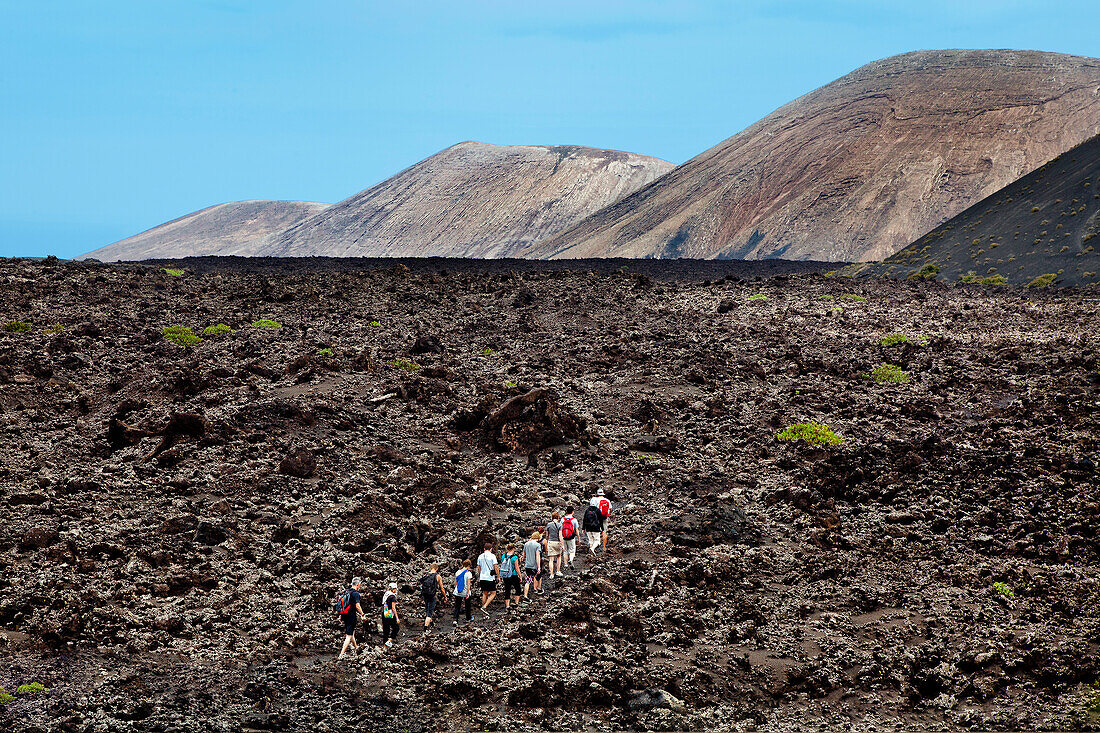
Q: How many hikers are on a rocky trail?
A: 12